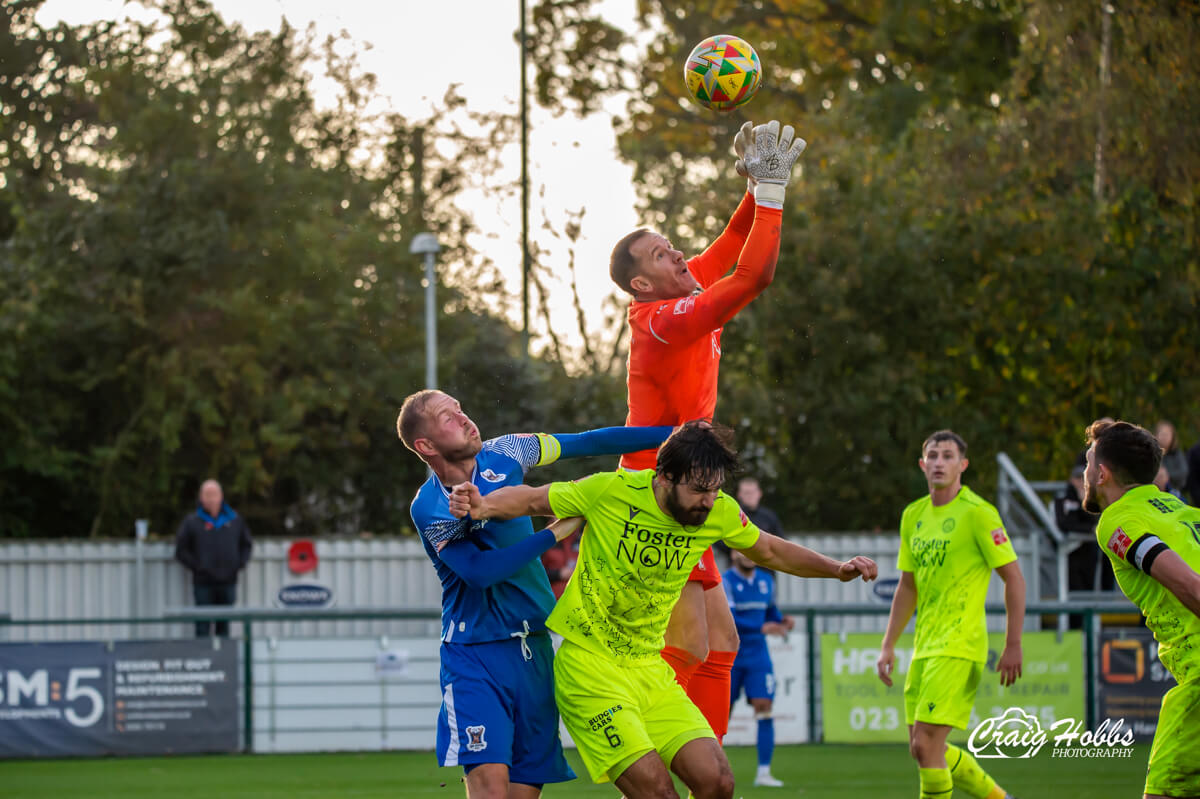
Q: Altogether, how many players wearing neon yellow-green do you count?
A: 3